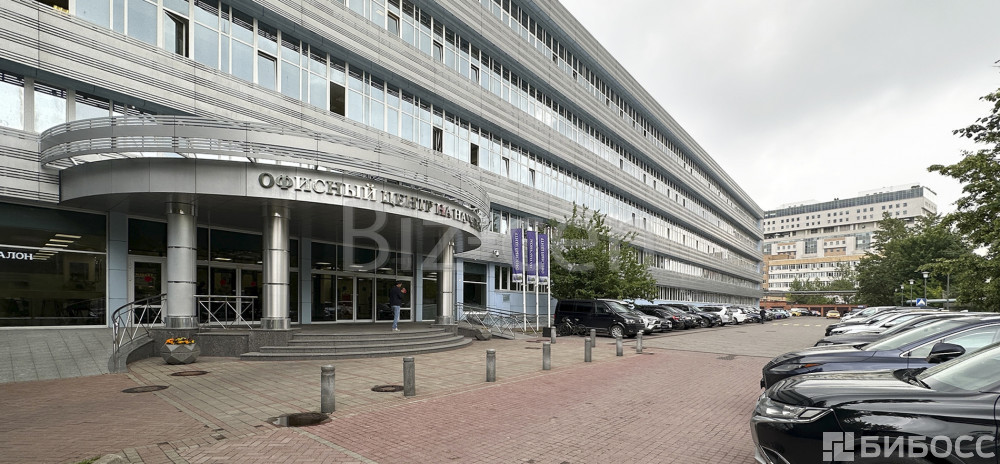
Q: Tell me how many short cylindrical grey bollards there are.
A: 9